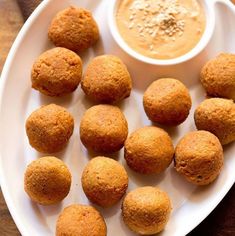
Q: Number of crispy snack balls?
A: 14